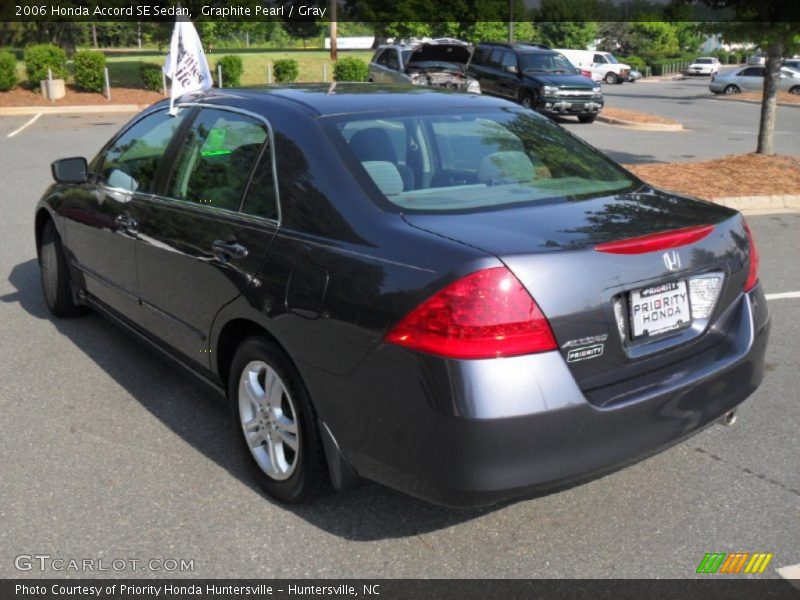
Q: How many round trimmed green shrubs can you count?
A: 7